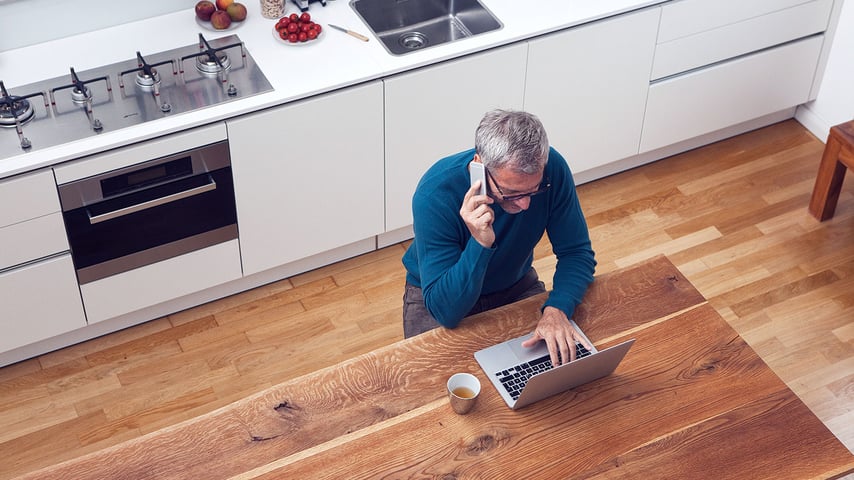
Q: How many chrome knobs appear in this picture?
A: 4